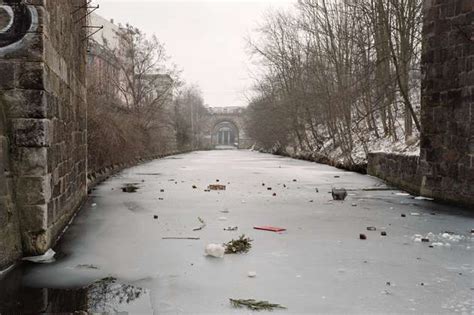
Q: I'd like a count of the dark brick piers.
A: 2